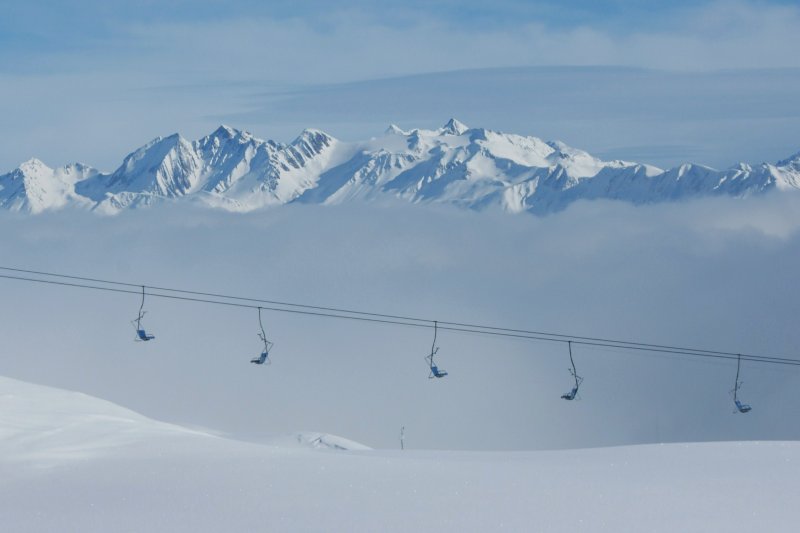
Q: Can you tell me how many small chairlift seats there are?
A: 5